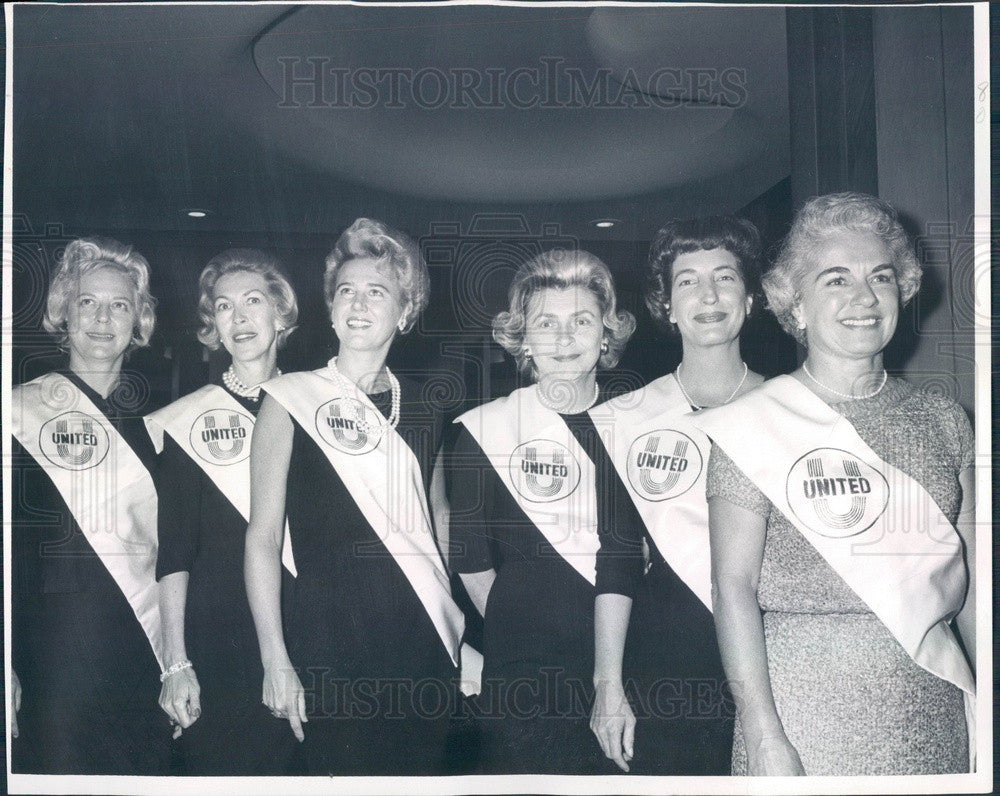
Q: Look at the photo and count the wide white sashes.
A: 6